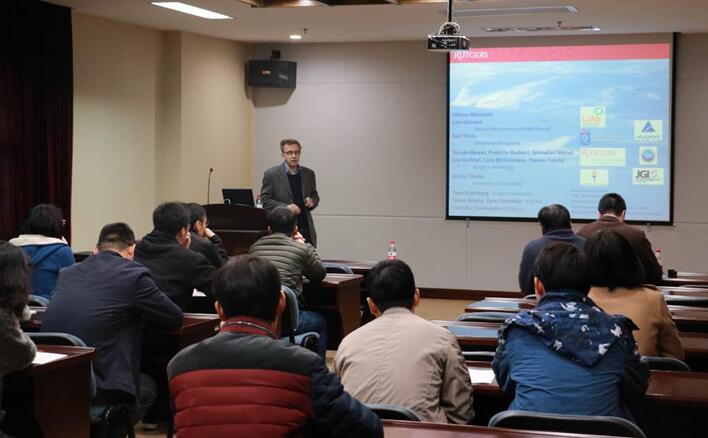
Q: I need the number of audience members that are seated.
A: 12